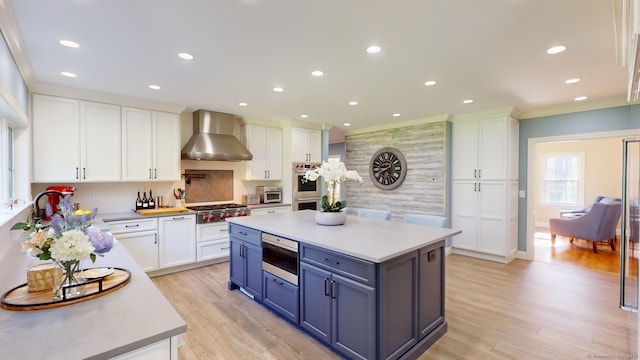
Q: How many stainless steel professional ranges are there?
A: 1